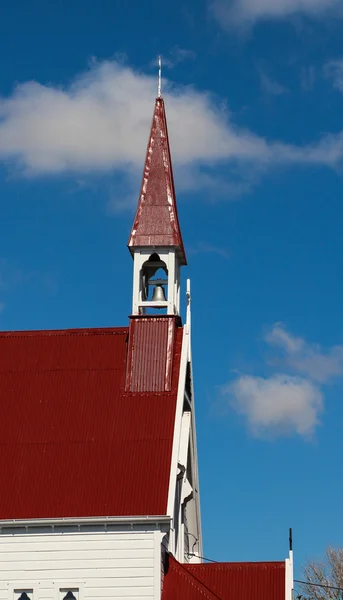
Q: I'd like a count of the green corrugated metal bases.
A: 0